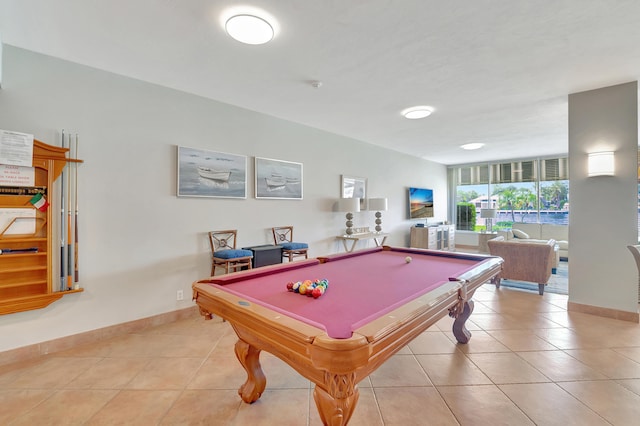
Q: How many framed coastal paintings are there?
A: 2